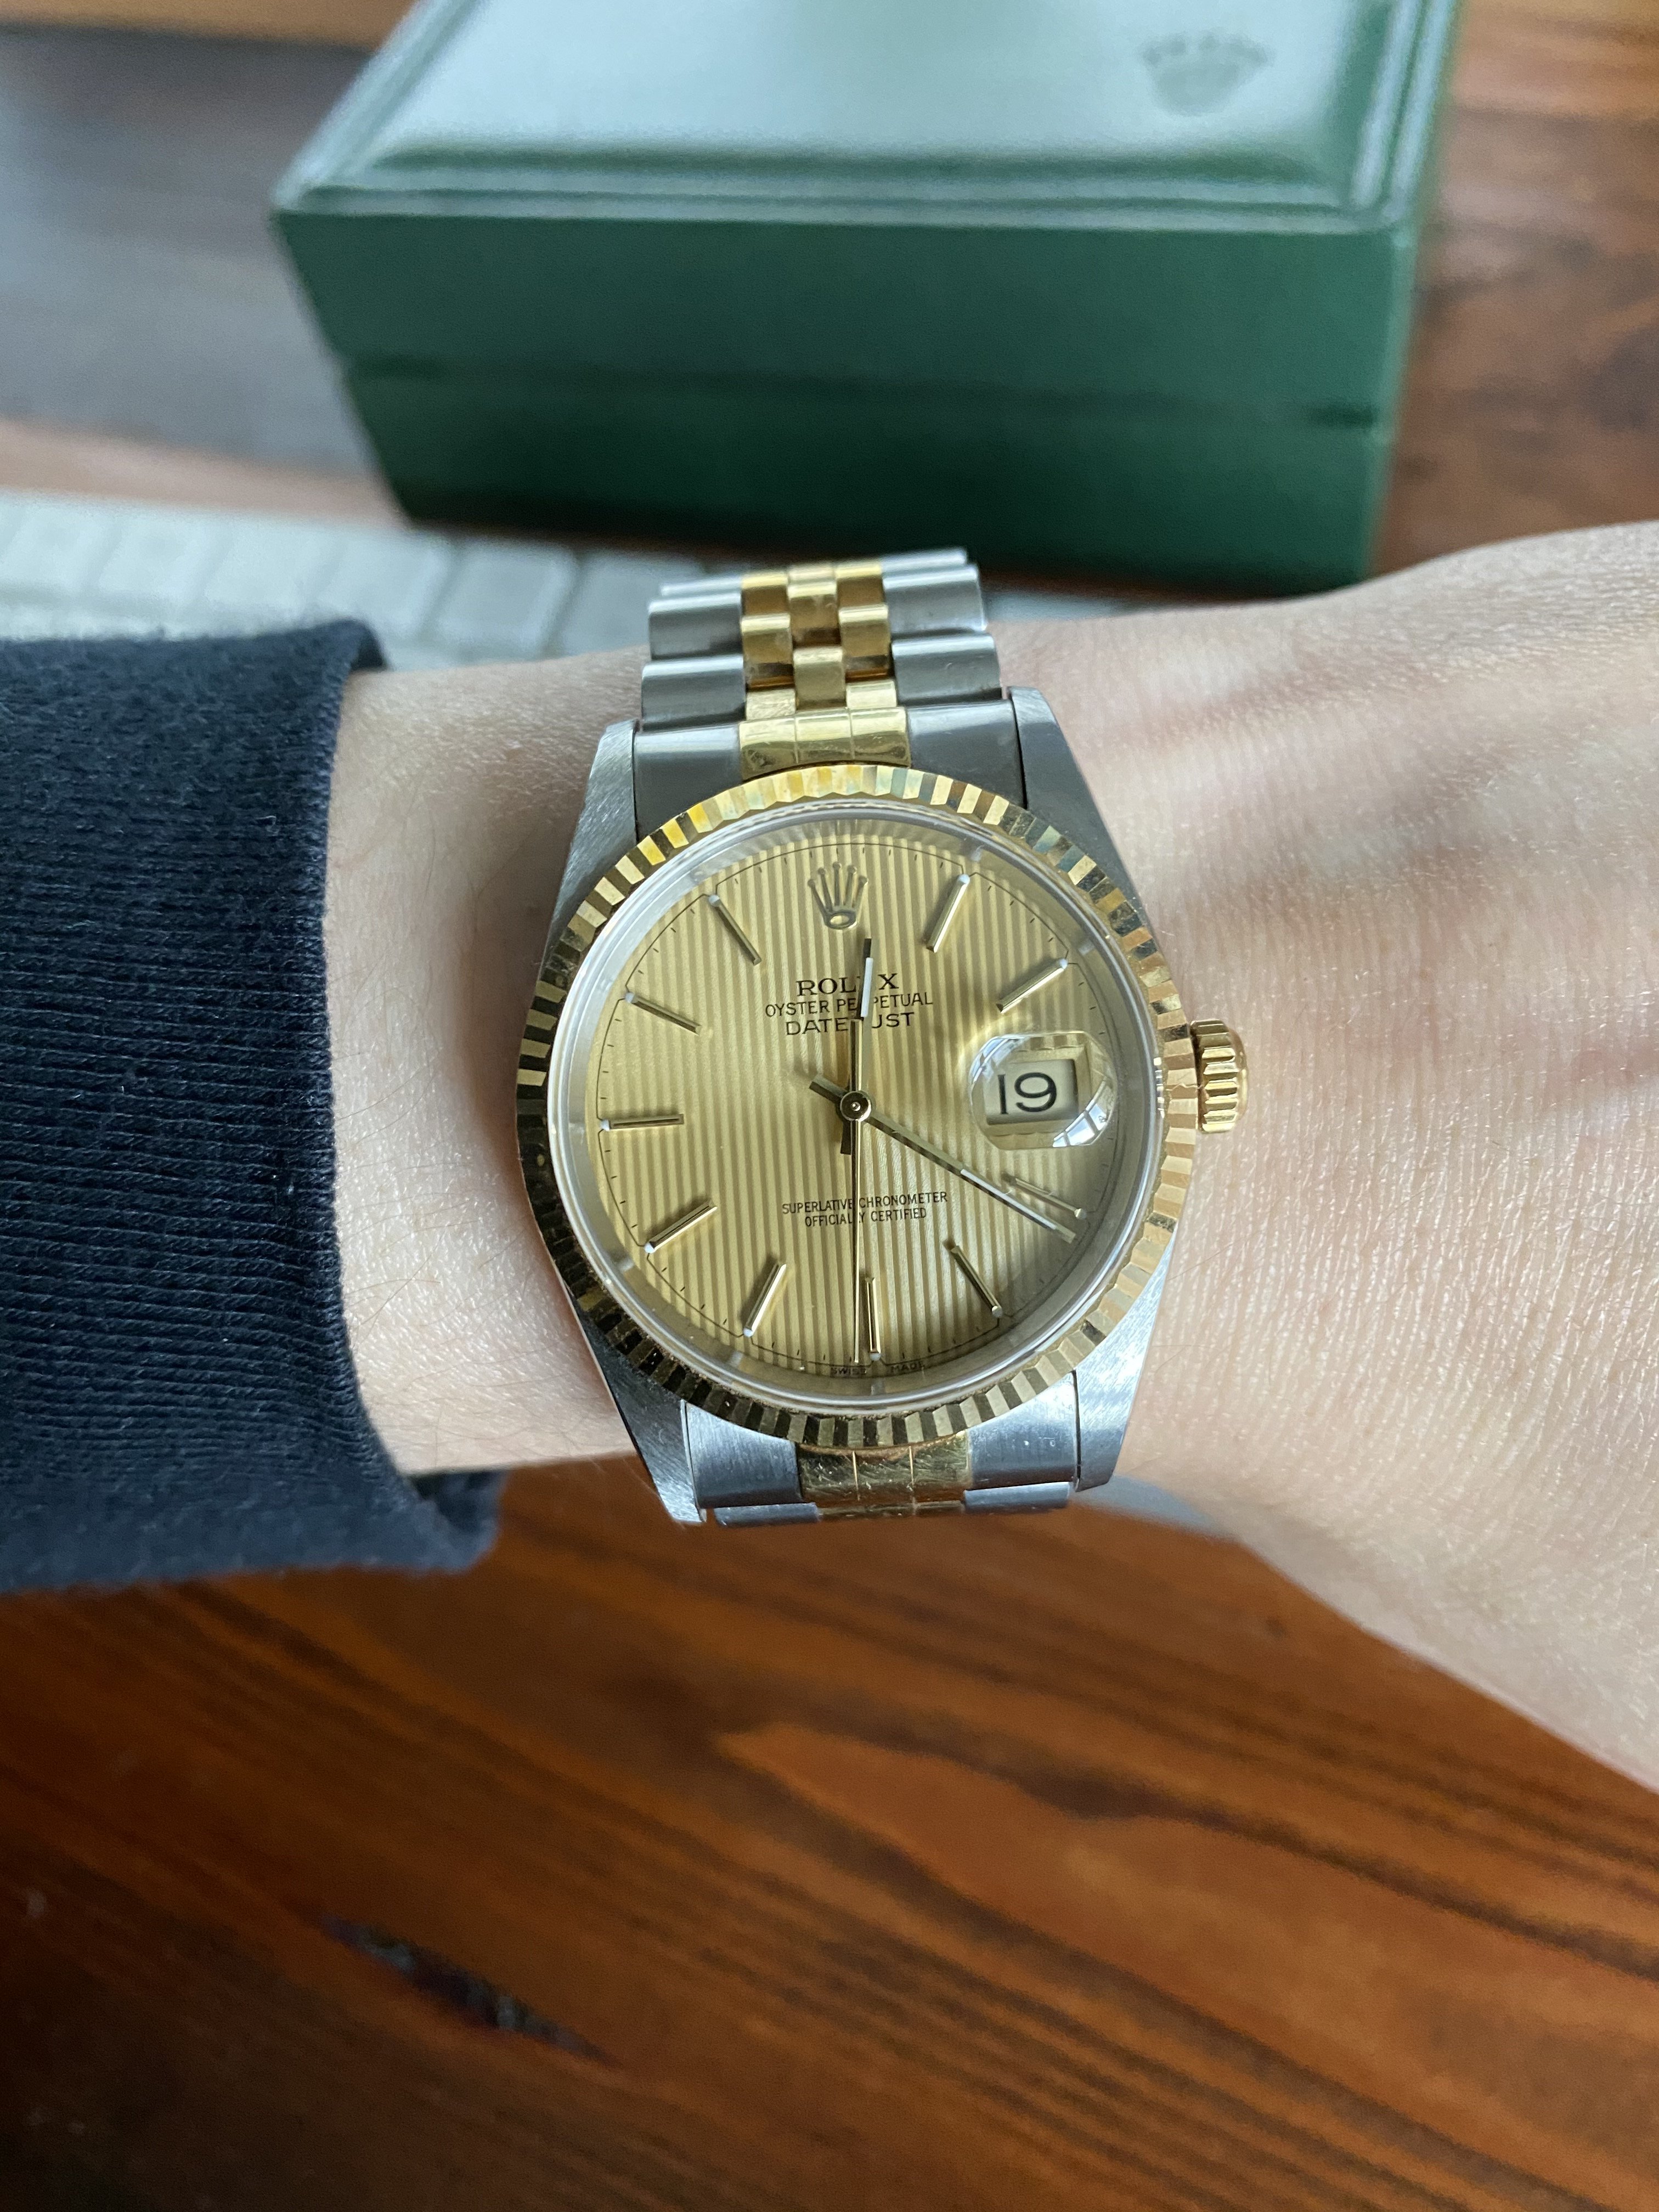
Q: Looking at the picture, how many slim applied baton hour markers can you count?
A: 10